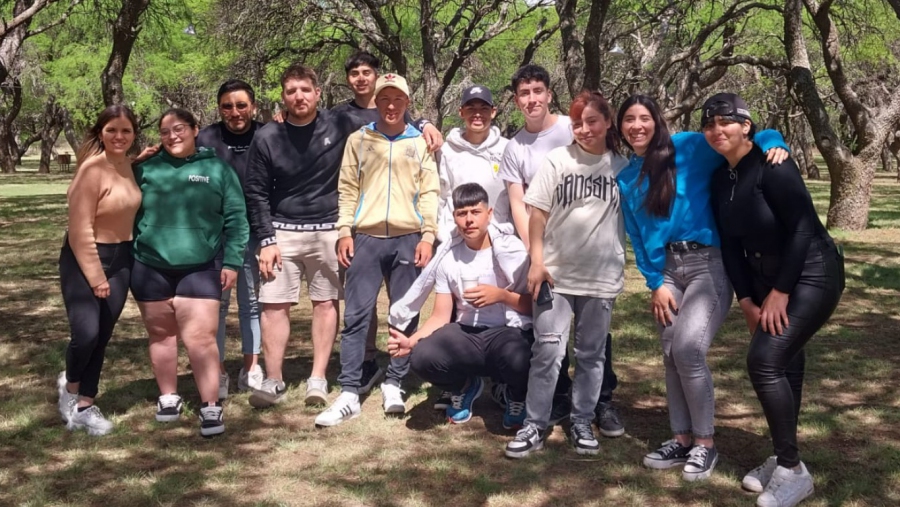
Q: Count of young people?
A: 12